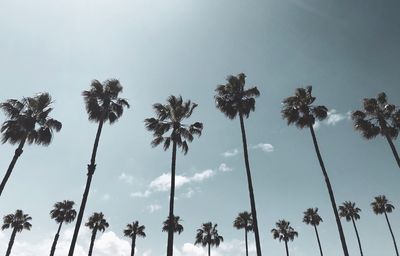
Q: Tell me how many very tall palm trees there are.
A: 6